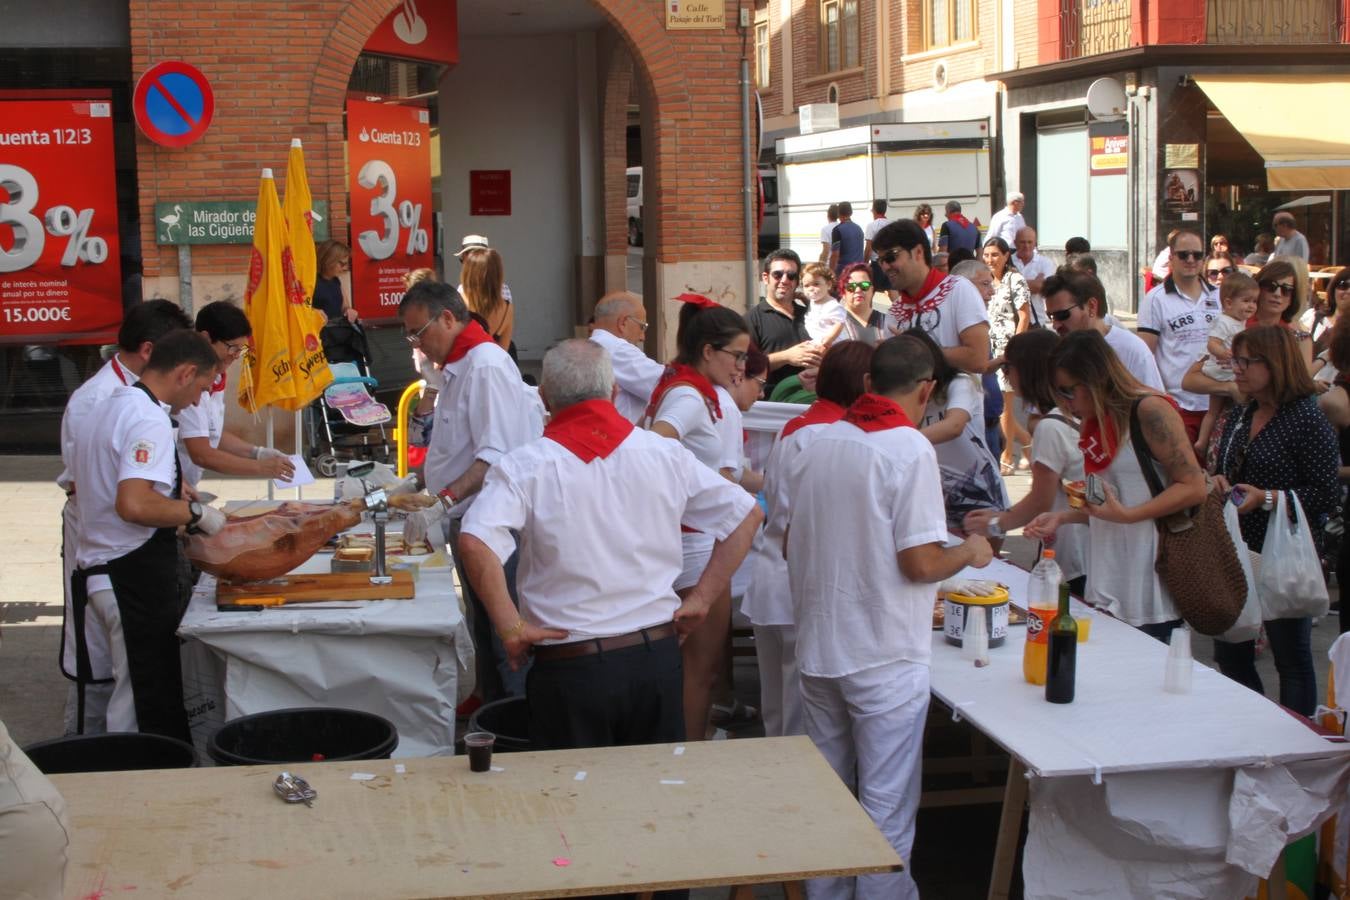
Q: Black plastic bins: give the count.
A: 3